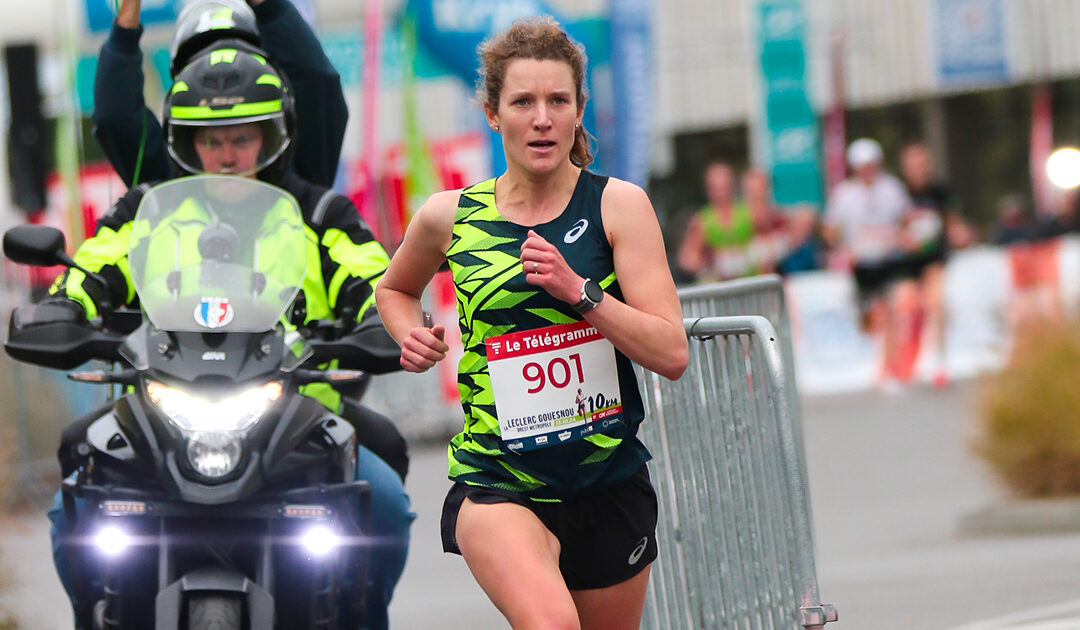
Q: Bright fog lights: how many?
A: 2